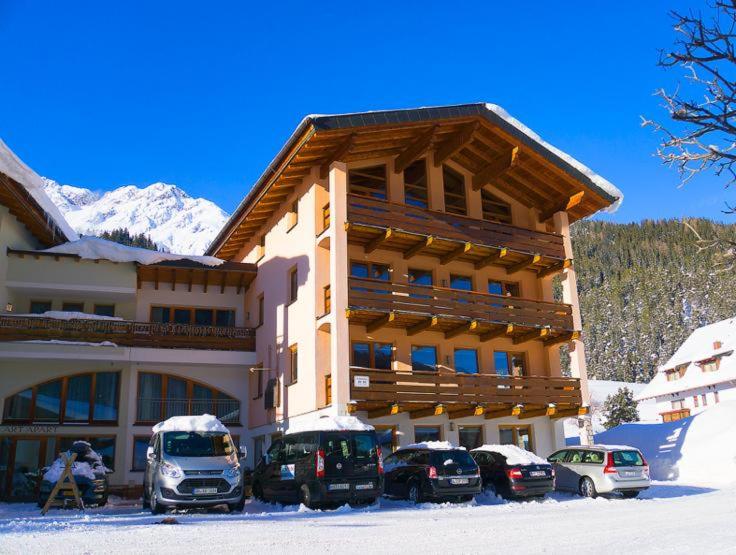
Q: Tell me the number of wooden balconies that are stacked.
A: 3